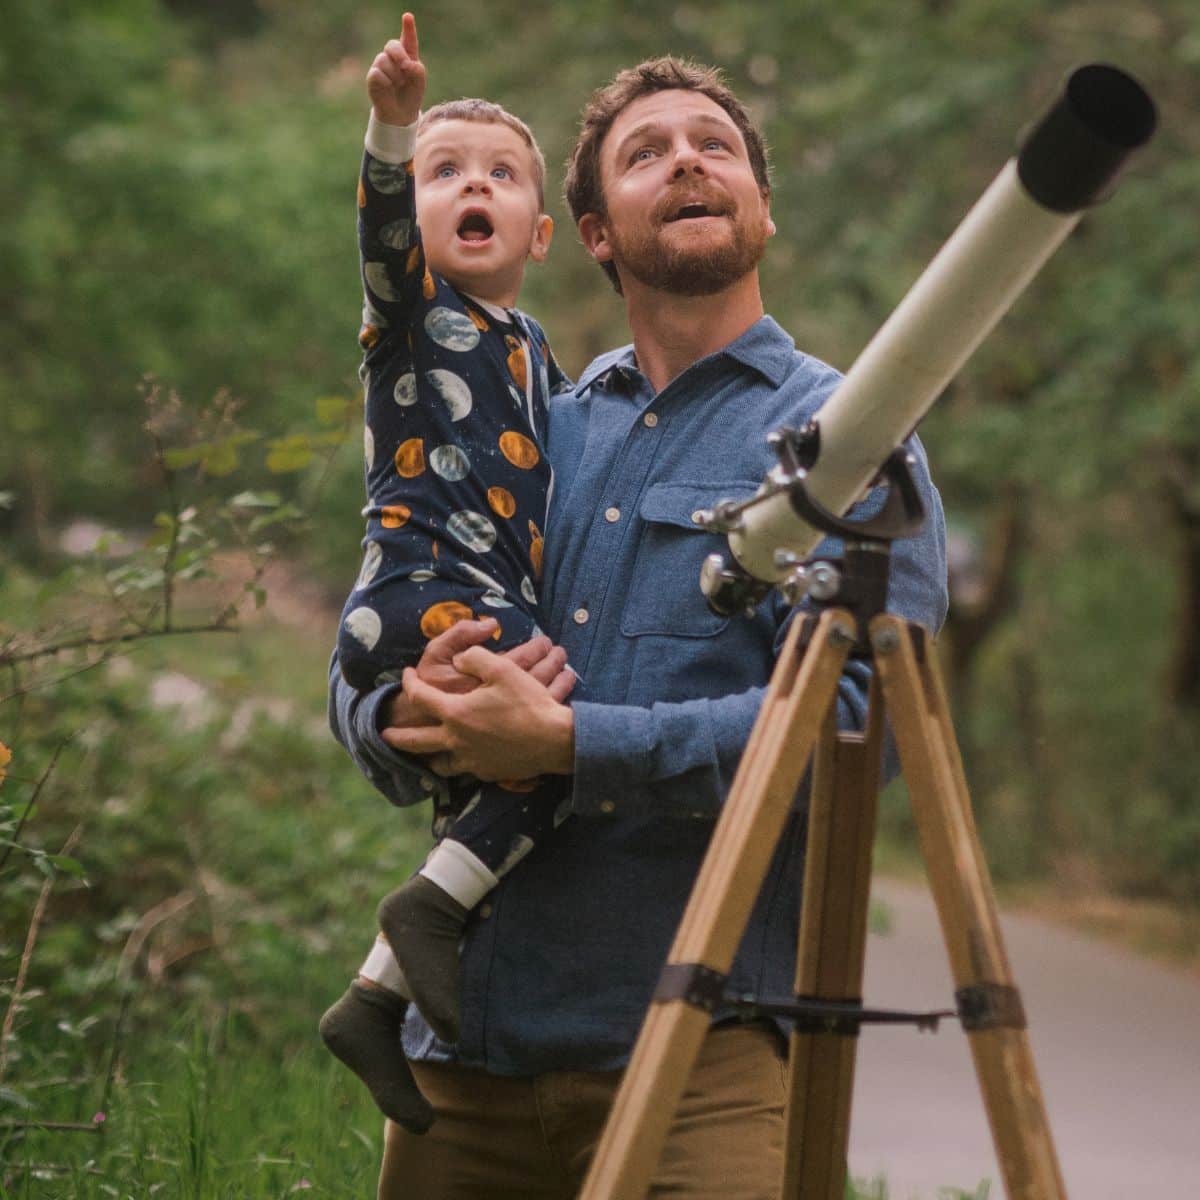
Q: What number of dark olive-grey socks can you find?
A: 2